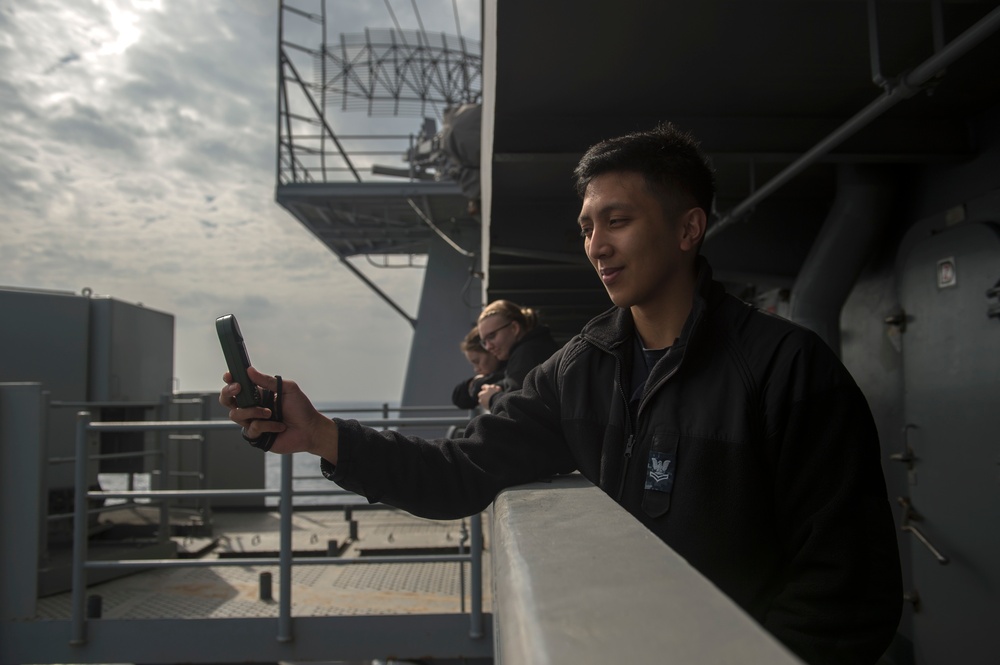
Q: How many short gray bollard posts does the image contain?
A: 5